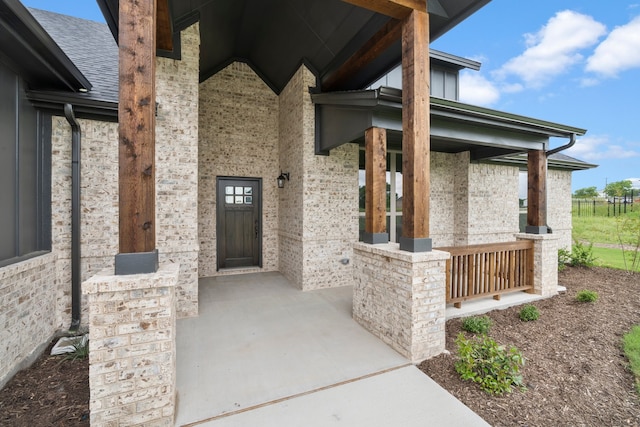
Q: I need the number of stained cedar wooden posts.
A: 4